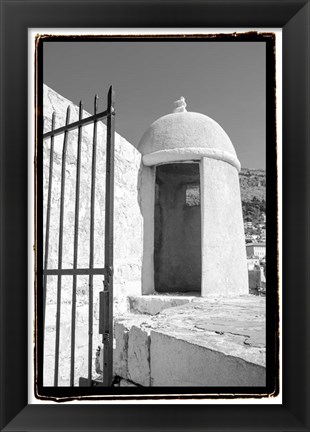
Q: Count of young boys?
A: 0